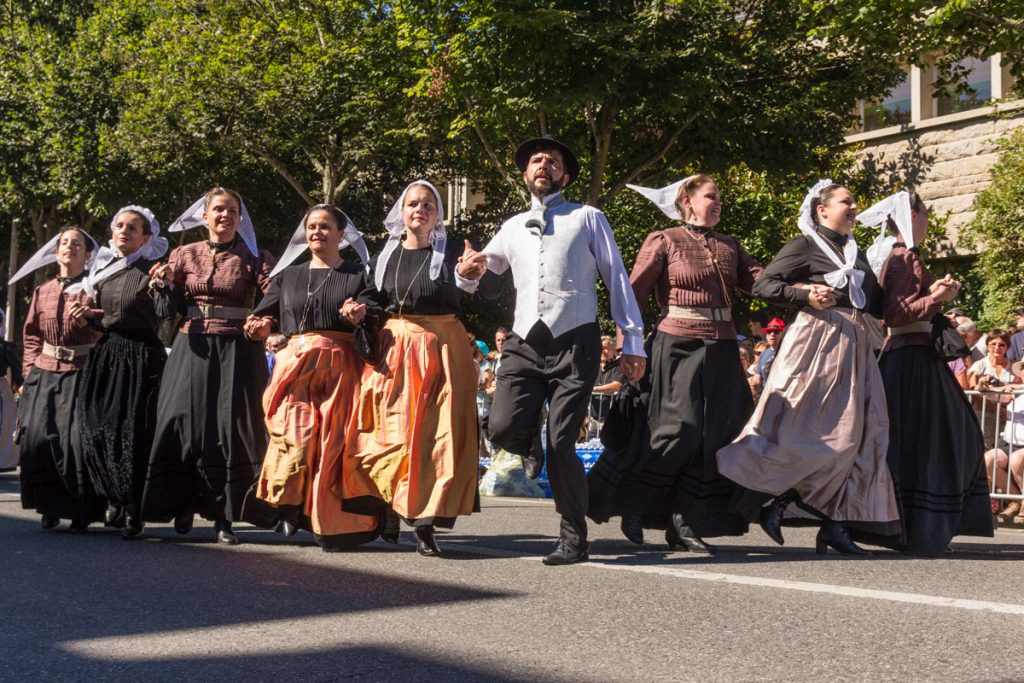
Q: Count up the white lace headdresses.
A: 8